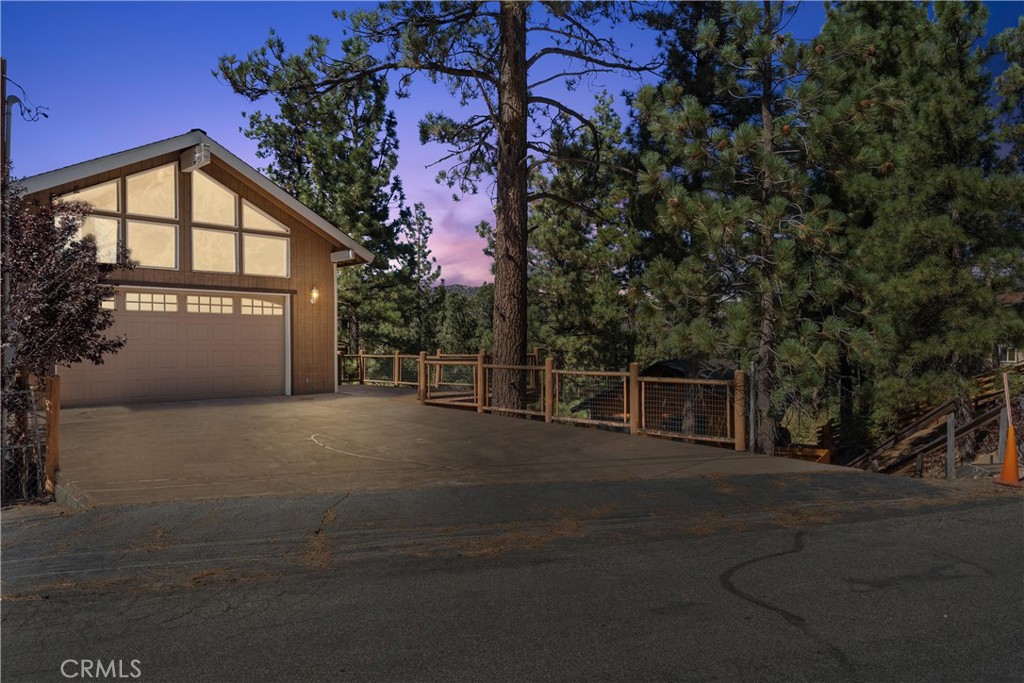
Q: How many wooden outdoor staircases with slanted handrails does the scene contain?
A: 1